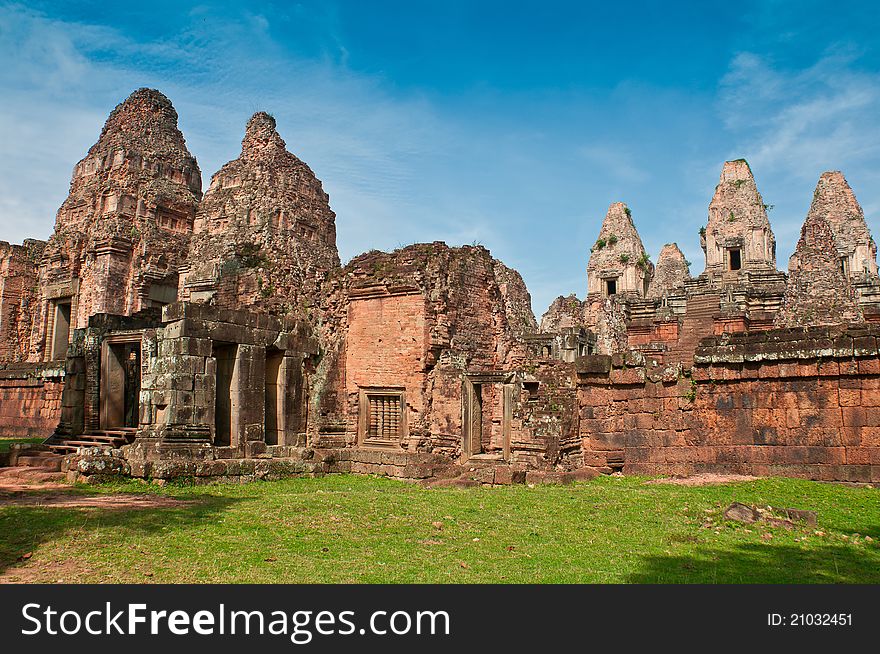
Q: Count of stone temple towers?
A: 7